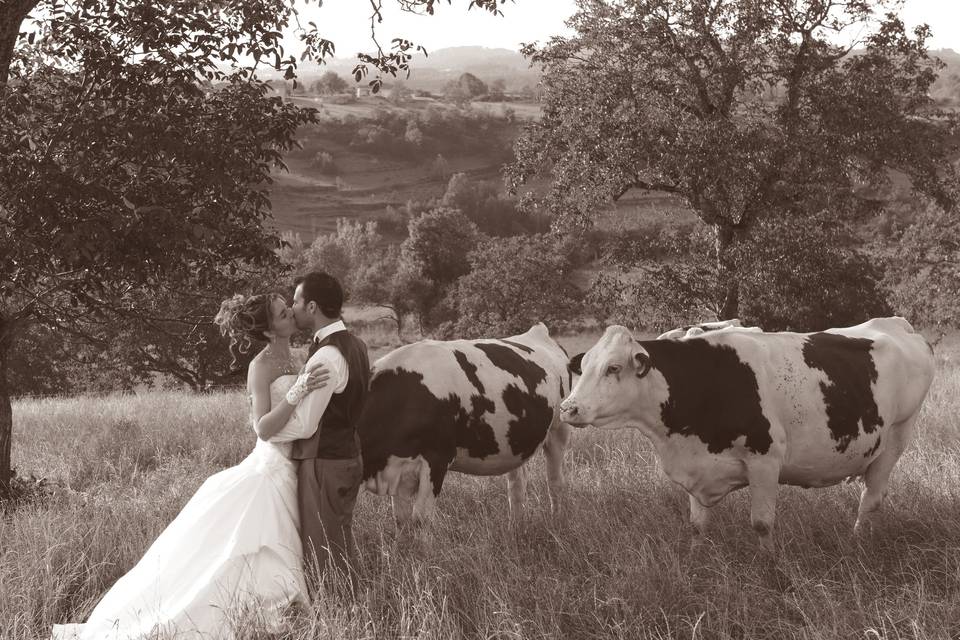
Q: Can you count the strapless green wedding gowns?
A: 0